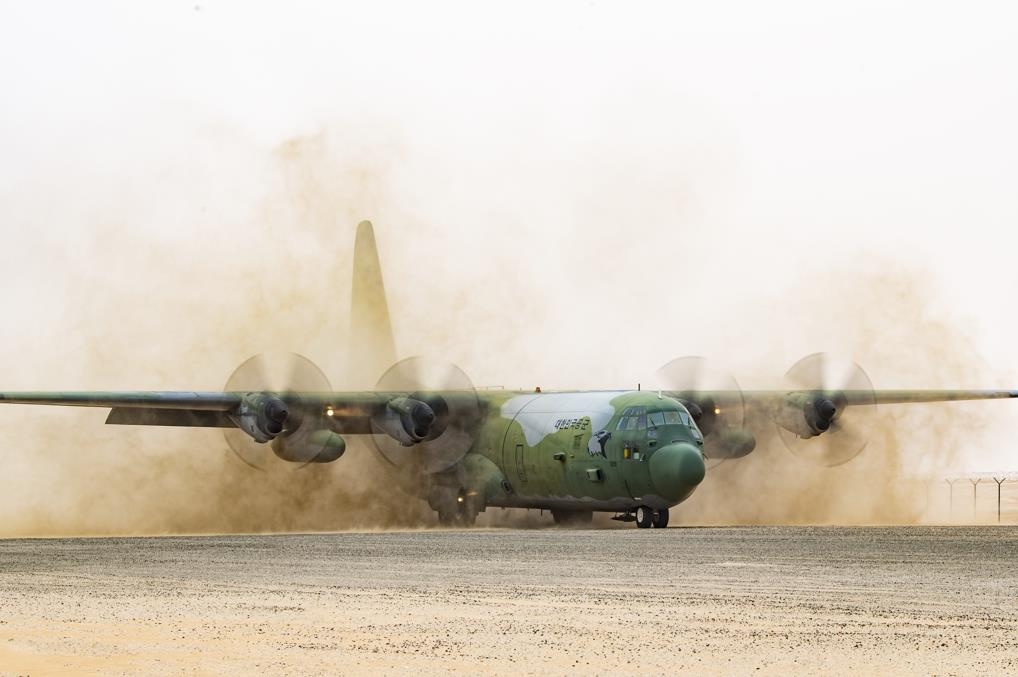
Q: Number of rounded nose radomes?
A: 1